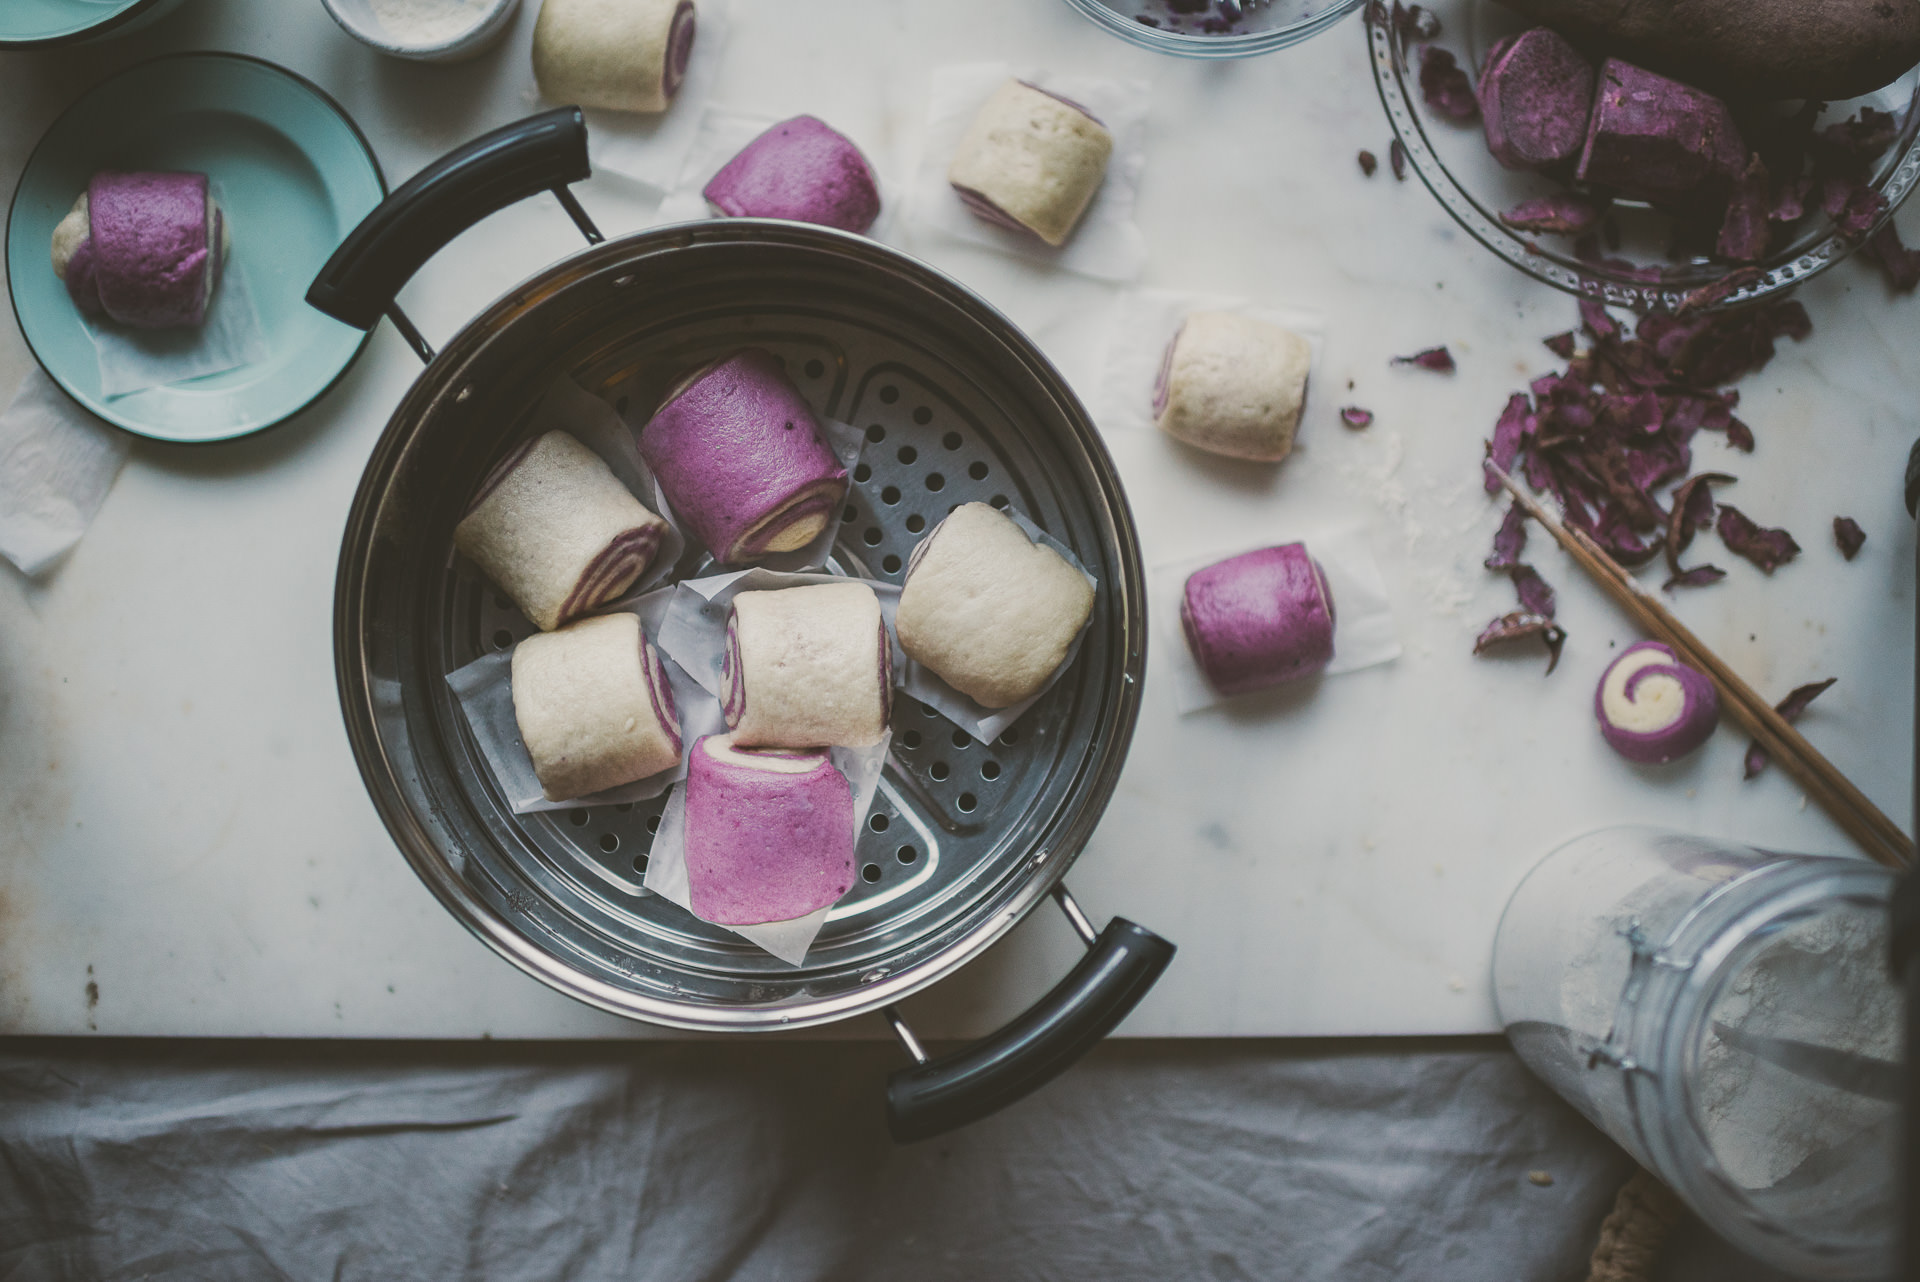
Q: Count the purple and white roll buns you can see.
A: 13